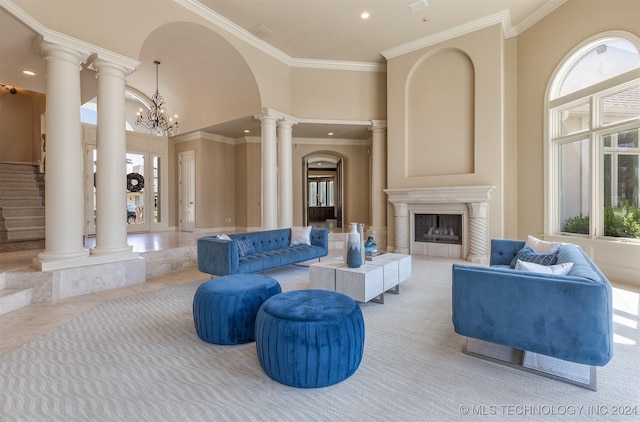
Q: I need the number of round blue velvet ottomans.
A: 2